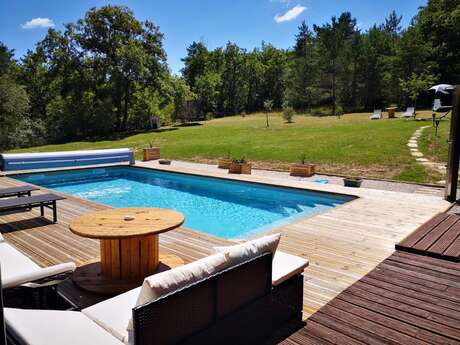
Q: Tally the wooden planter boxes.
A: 4